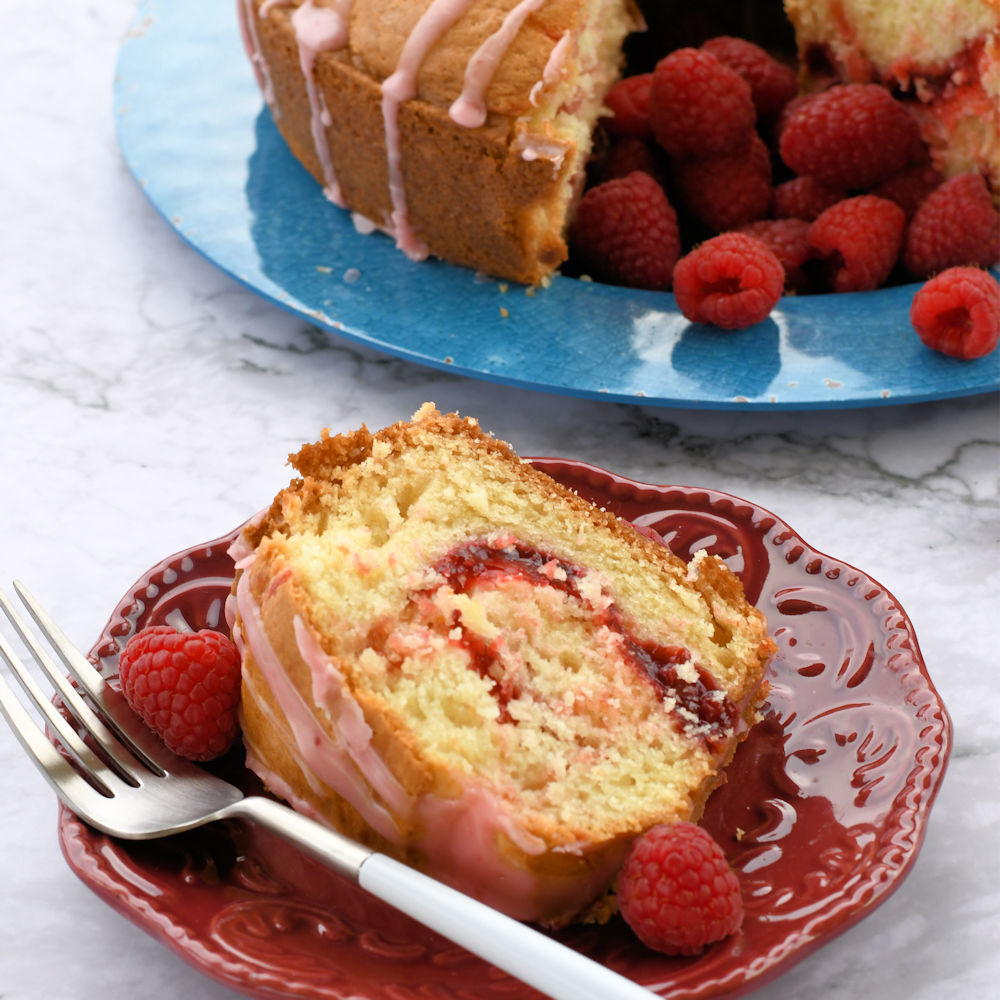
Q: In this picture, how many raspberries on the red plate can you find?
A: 2